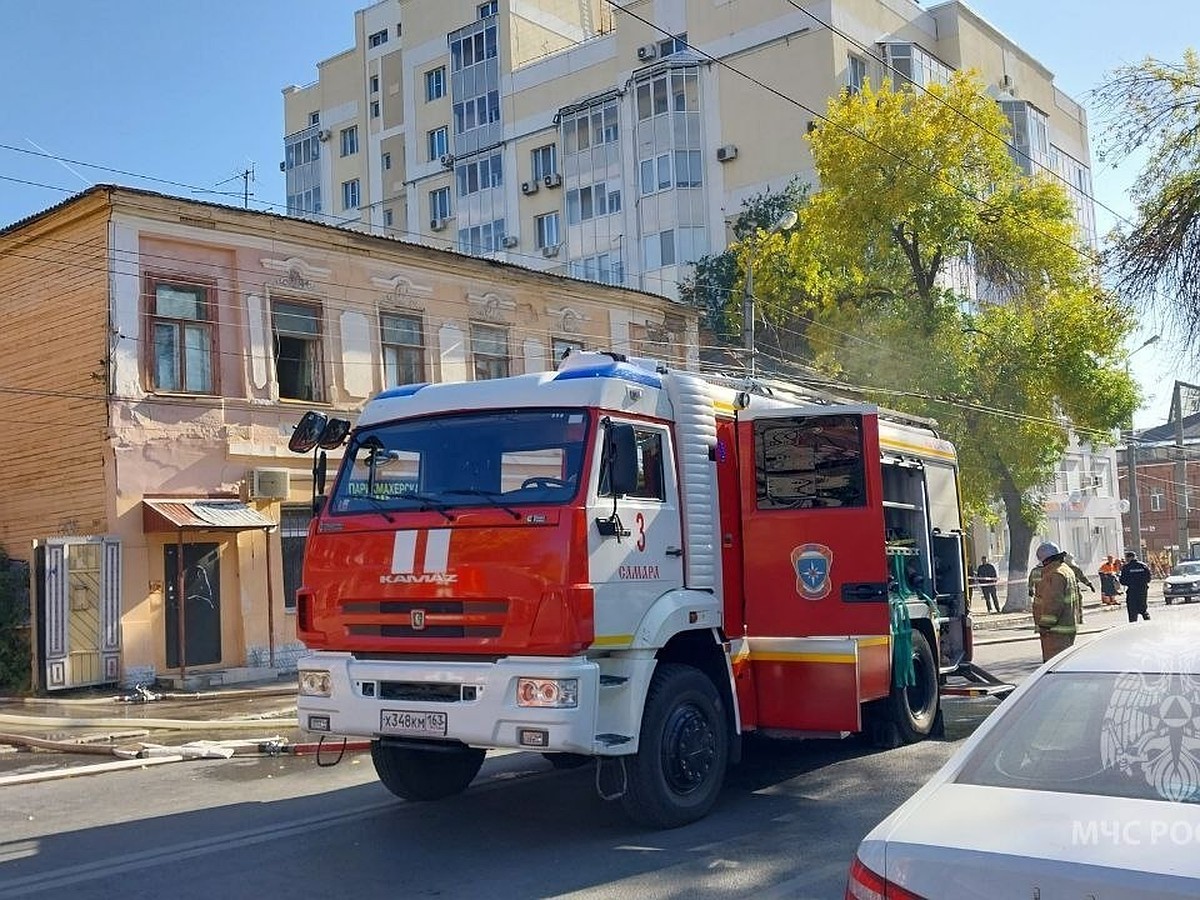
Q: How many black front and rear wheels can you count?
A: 3